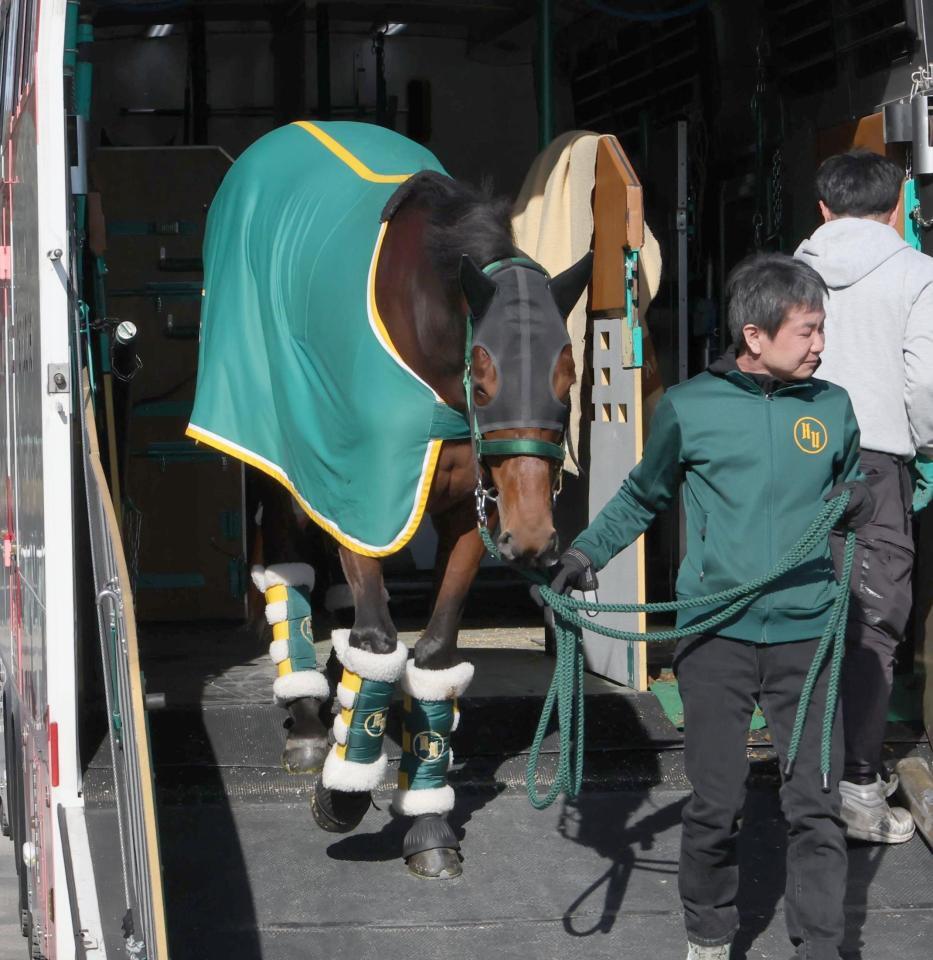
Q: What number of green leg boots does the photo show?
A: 3